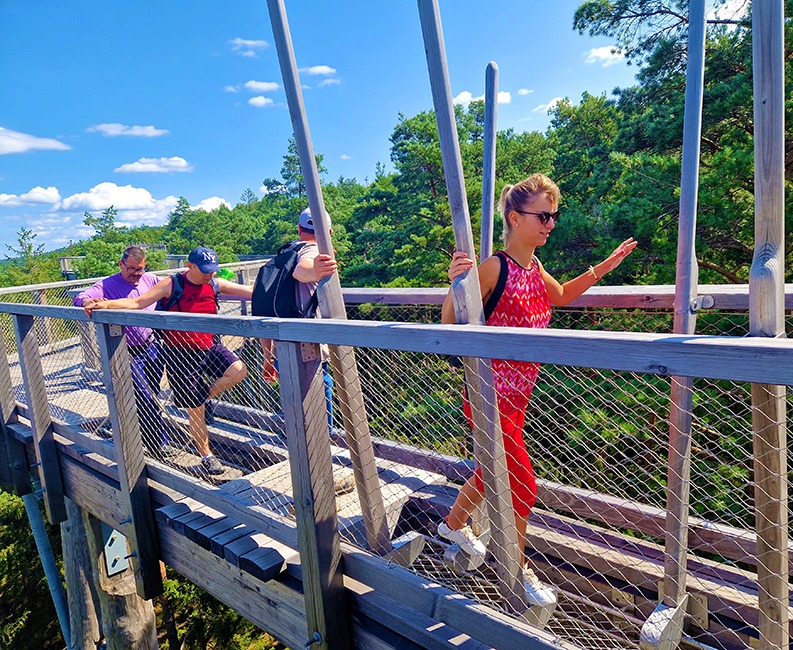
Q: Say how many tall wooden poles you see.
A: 5